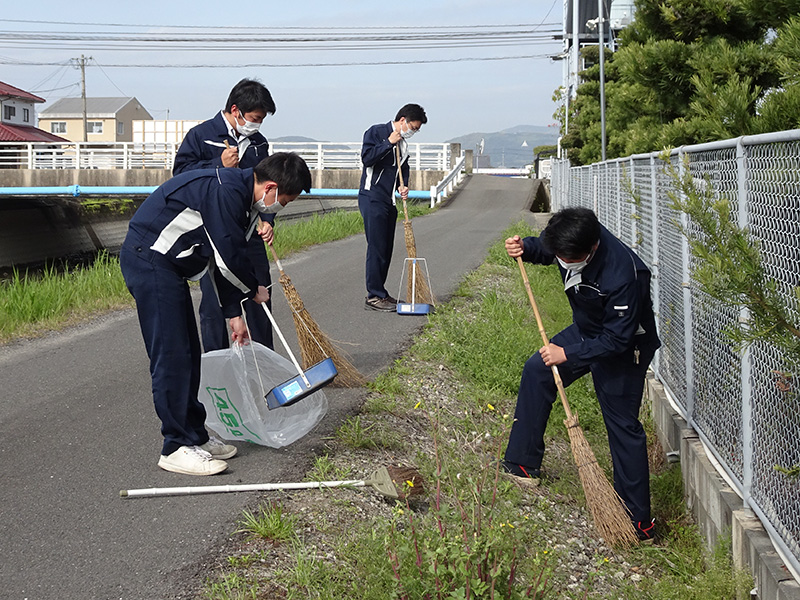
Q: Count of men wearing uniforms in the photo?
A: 4